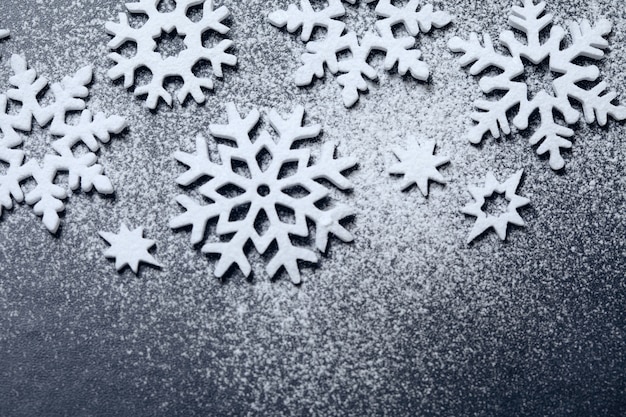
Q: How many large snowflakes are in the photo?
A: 5